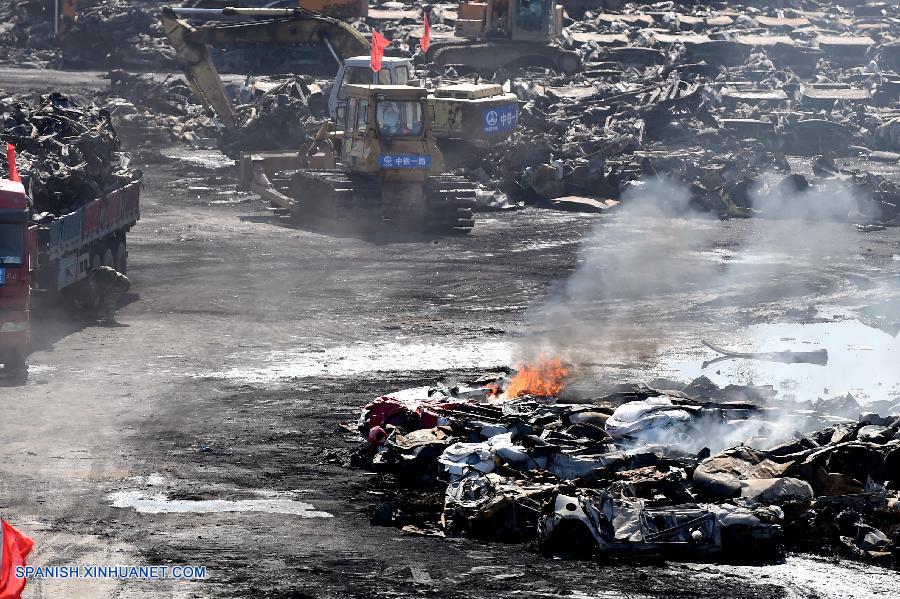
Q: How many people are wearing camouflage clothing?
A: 1